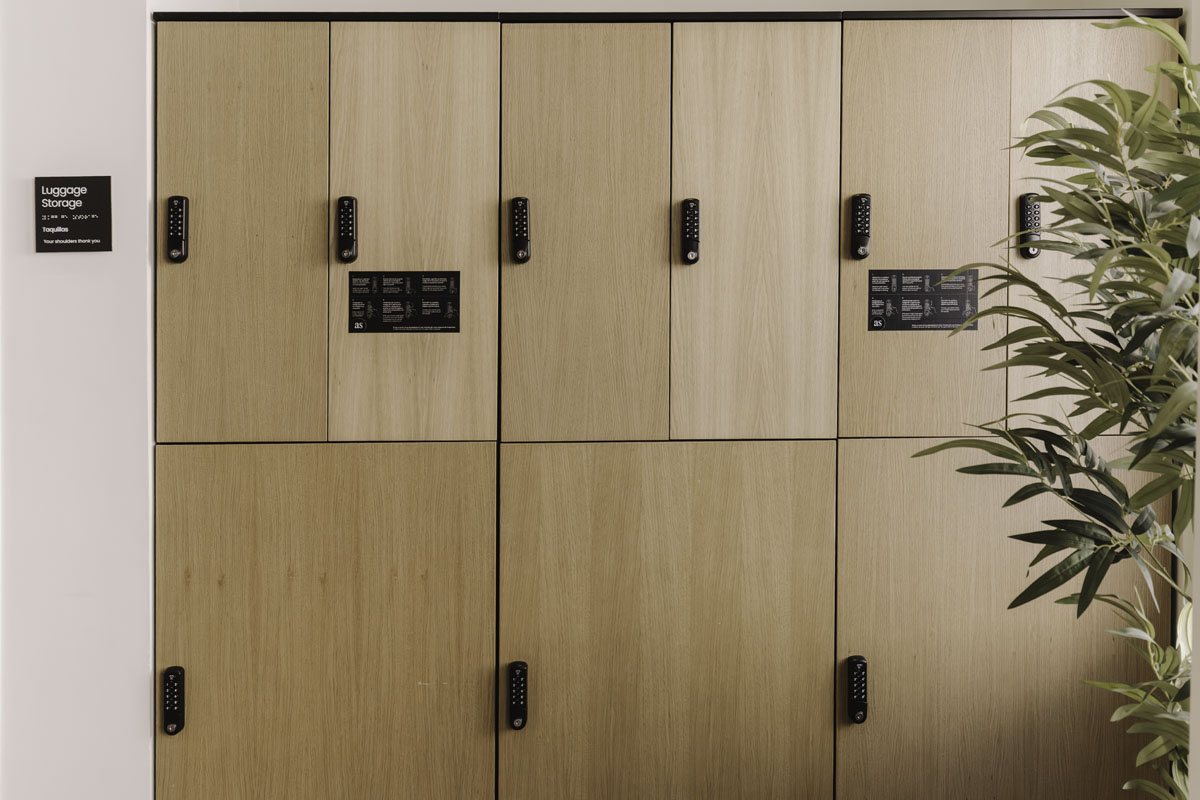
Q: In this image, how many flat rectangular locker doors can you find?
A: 9